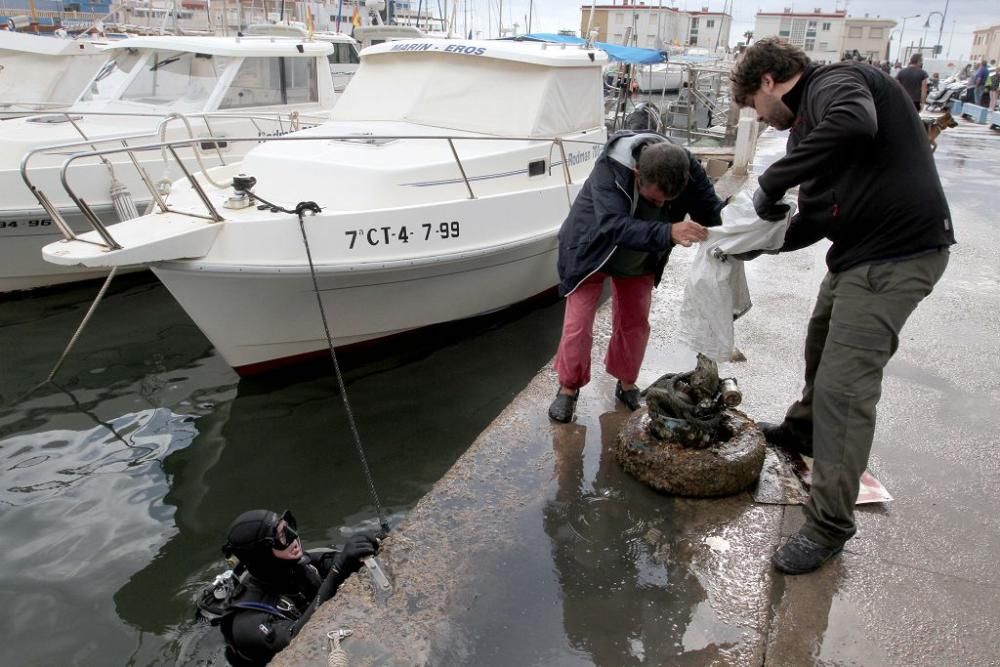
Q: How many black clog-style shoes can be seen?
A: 2